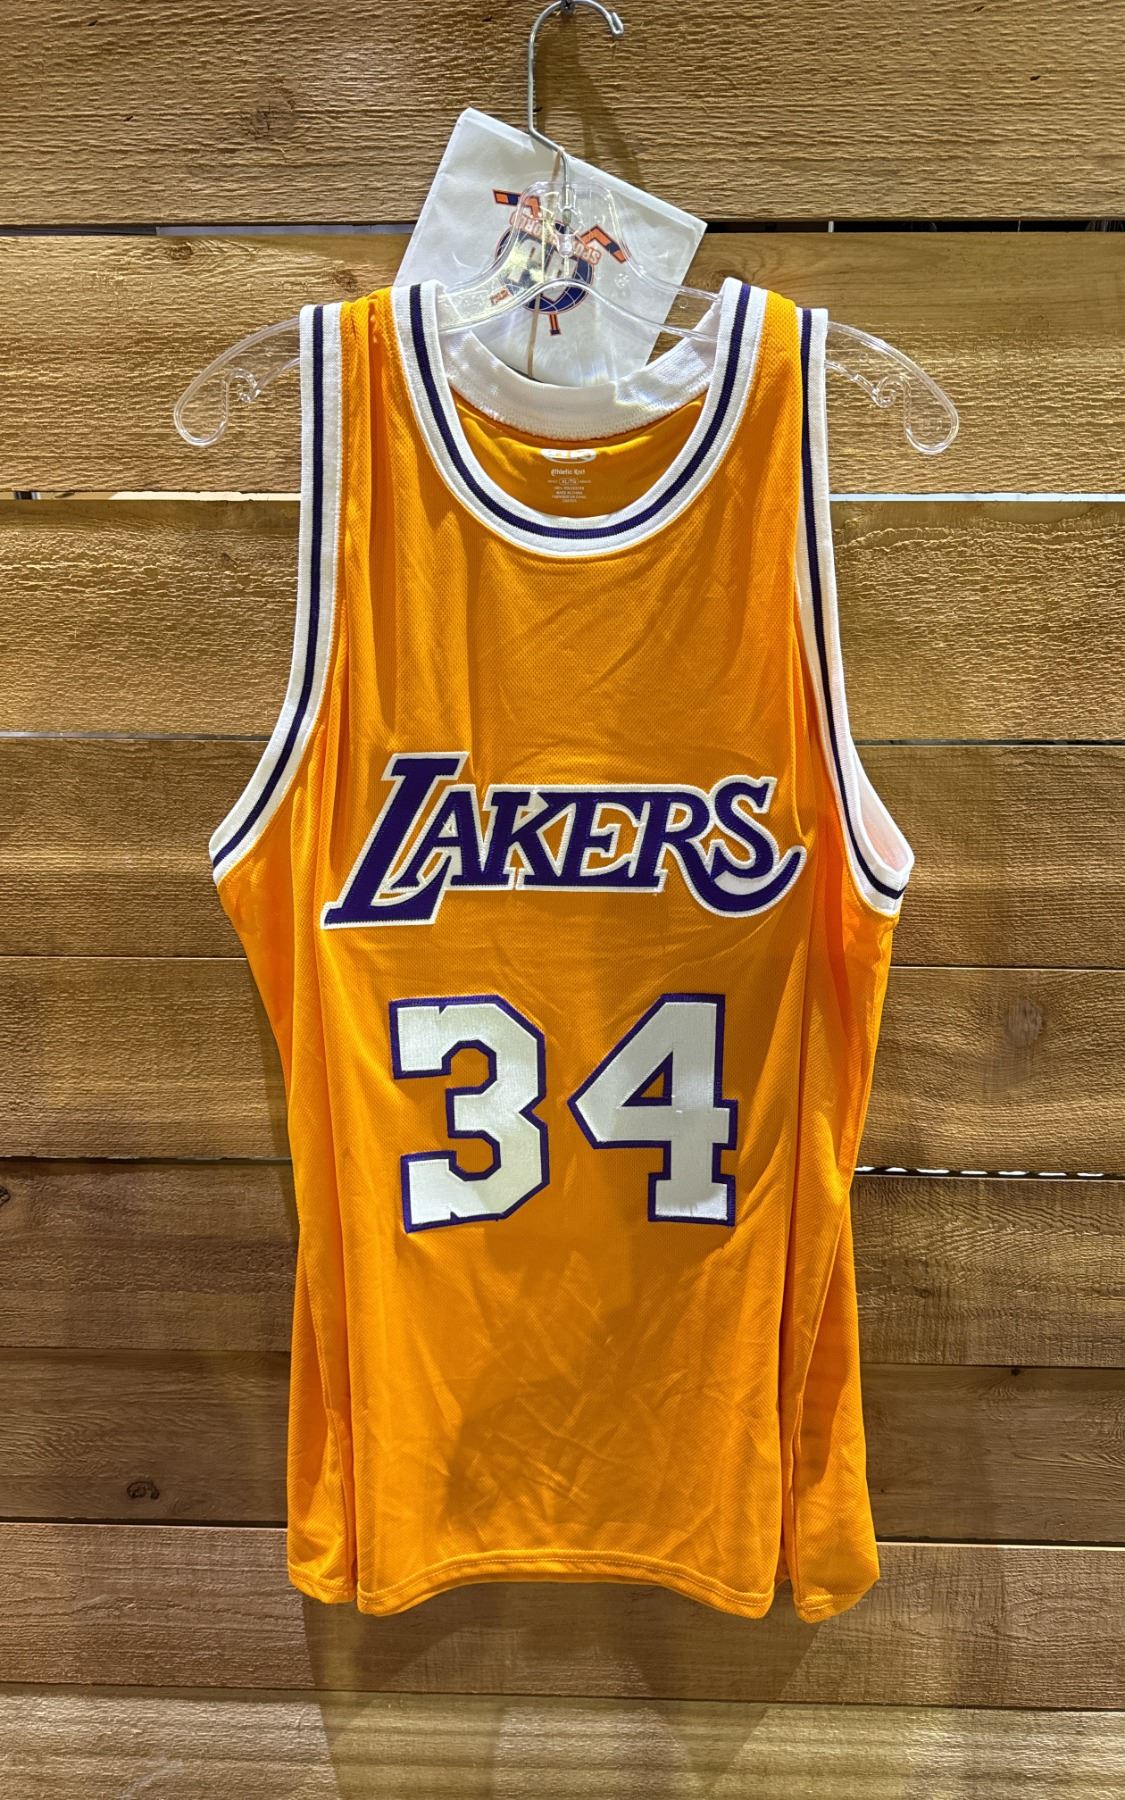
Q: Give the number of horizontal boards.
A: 9